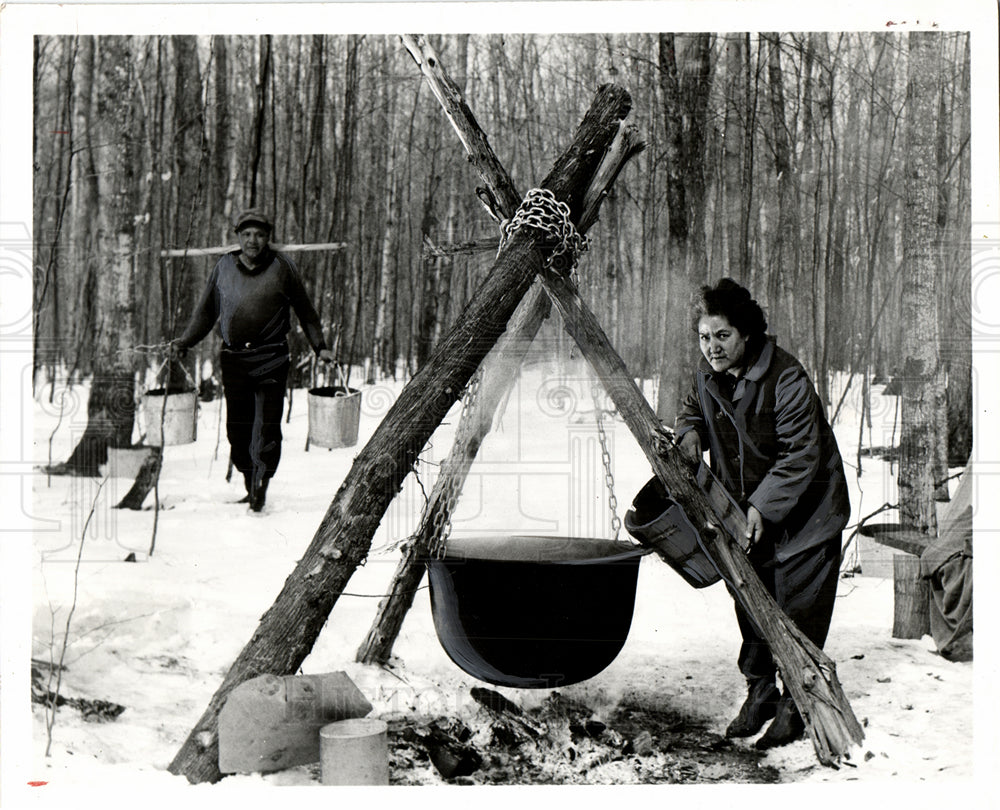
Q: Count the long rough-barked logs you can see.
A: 3